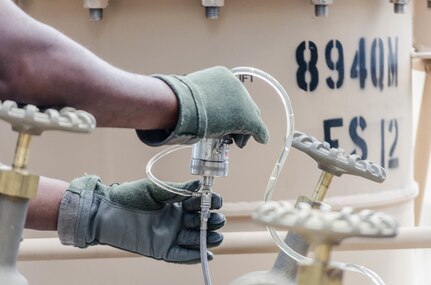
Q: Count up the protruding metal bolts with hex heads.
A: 4